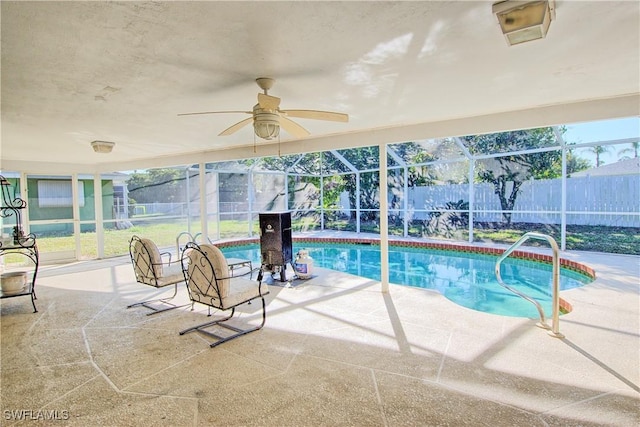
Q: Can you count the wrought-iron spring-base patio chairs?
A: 2